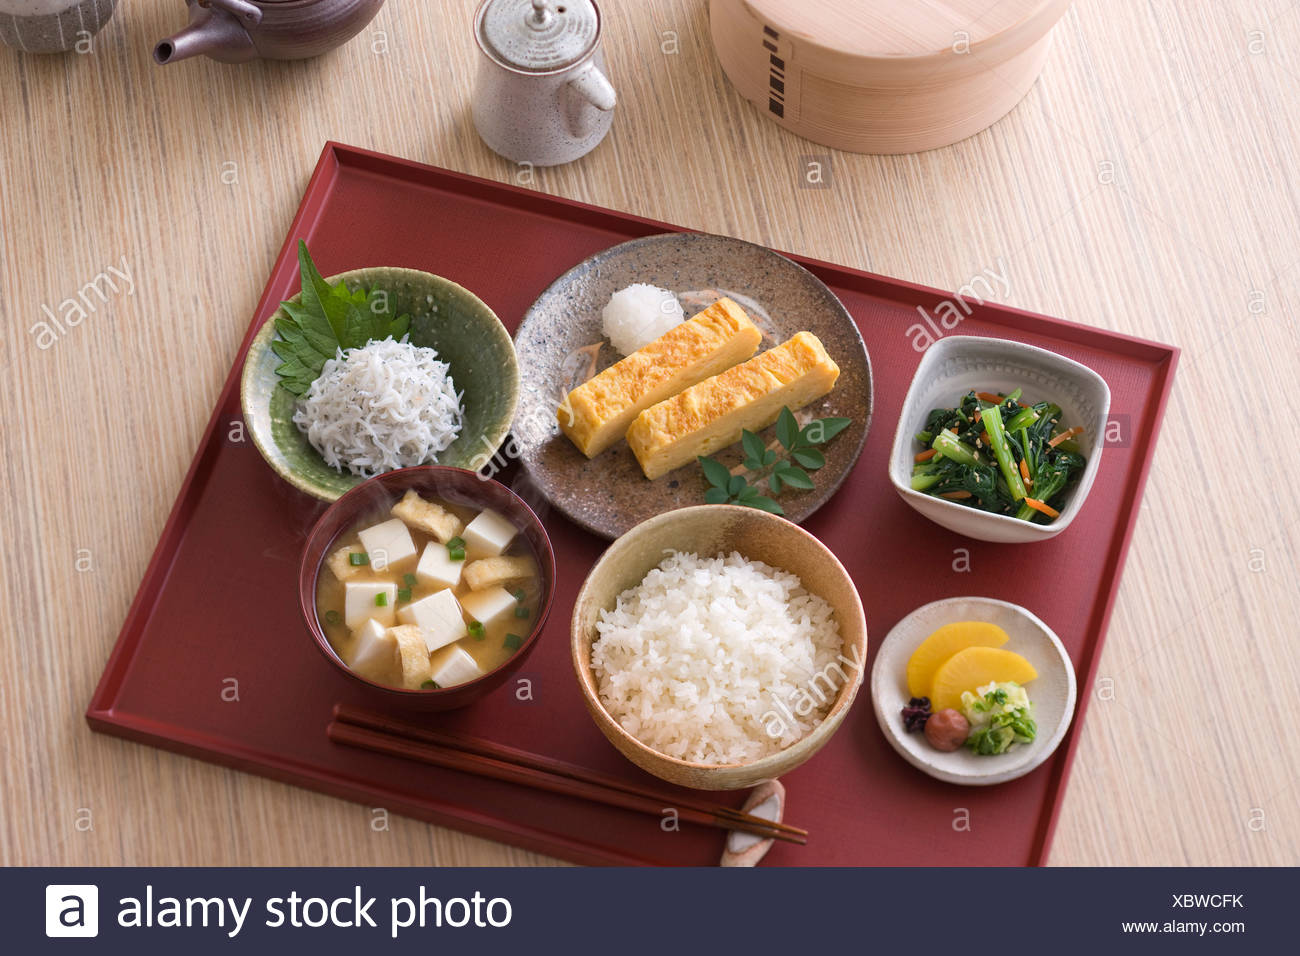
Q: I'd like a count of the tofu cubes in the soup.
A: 8